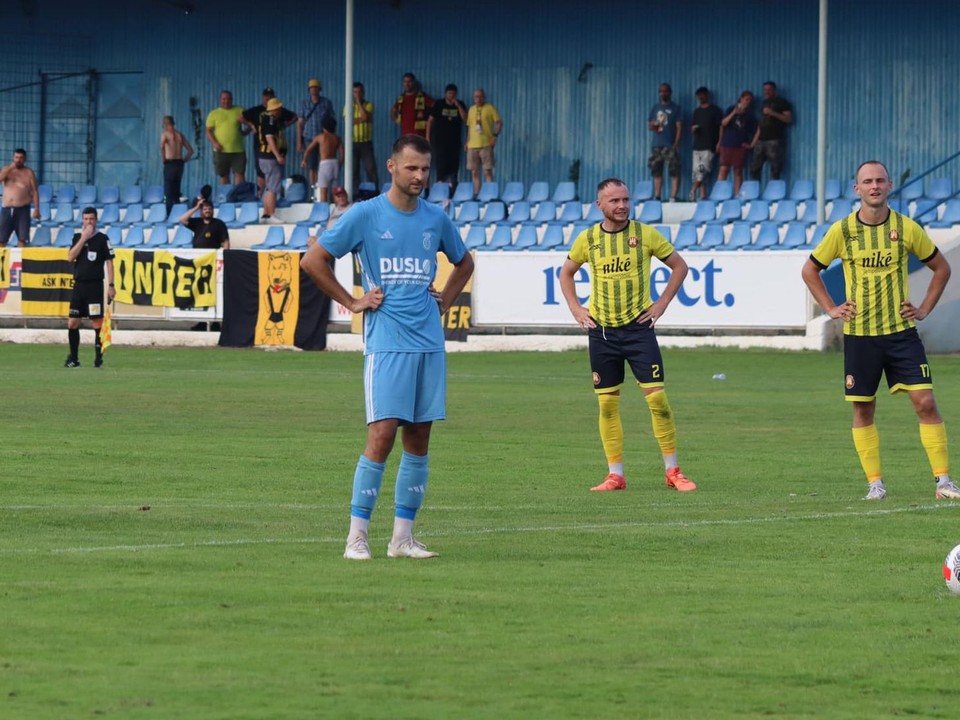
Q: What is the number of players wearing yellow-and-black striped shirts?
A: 2